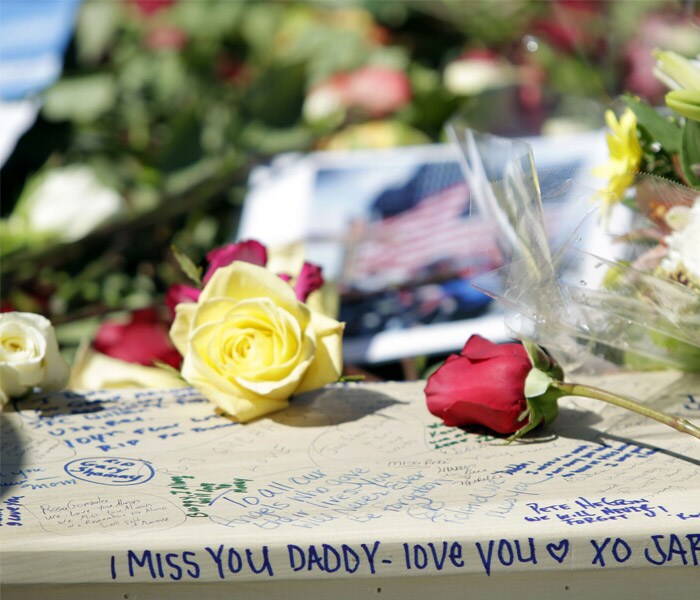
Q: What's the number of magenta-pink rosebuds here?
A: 3